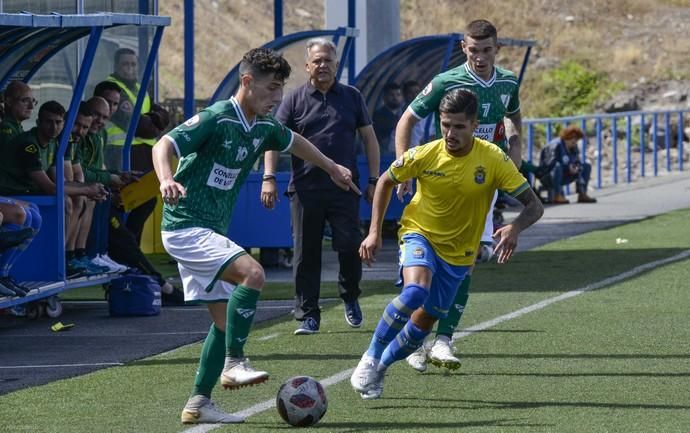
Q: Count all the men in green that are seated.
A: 5